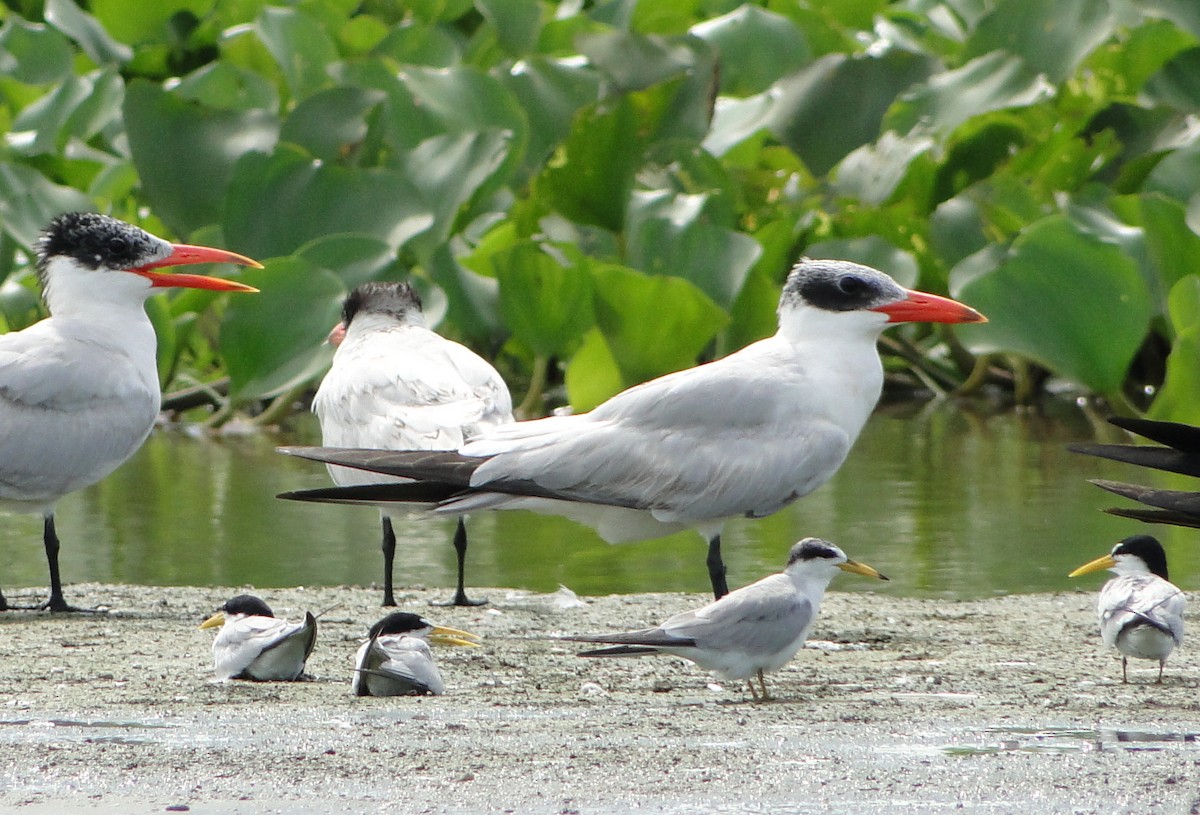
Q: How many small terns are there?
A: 4